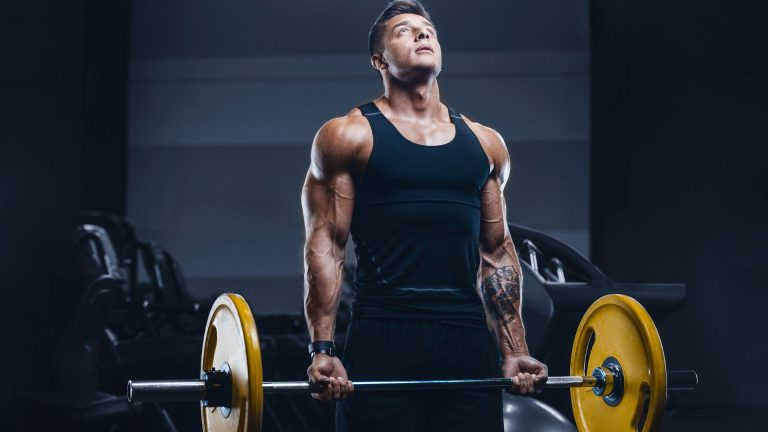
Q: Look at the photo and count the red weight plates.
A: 0